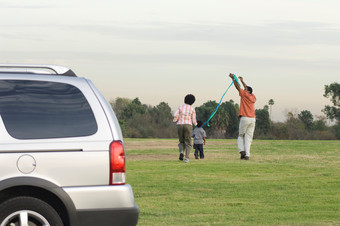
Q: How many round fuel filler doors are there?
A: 1